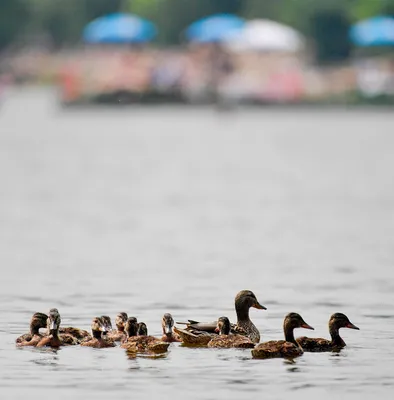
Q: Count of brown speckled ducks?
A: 12